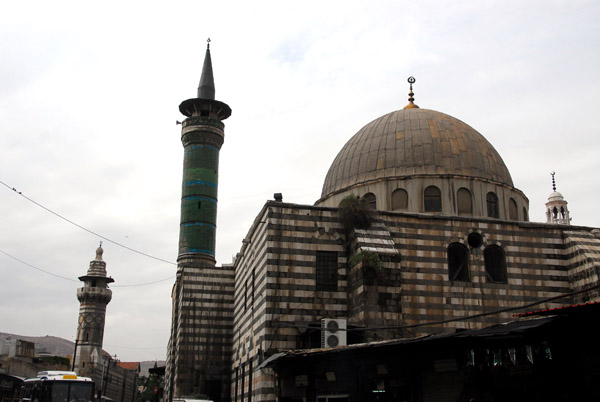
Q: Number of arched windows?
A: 9